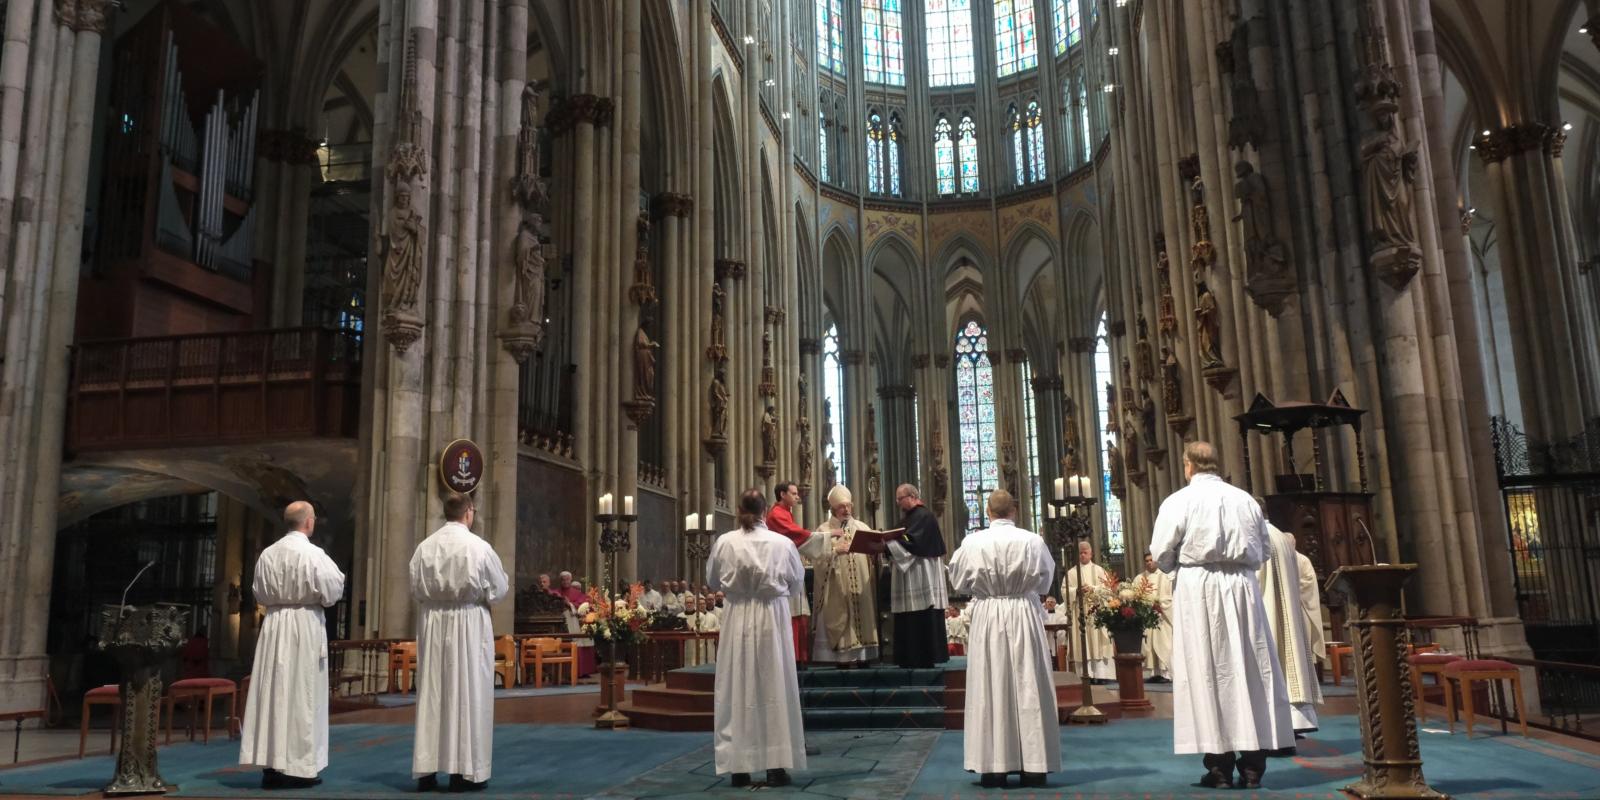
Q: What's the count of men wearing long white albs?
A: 5